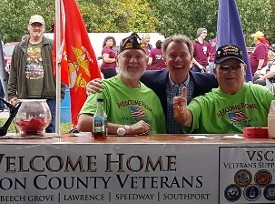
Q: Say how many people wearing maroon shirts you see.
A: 6